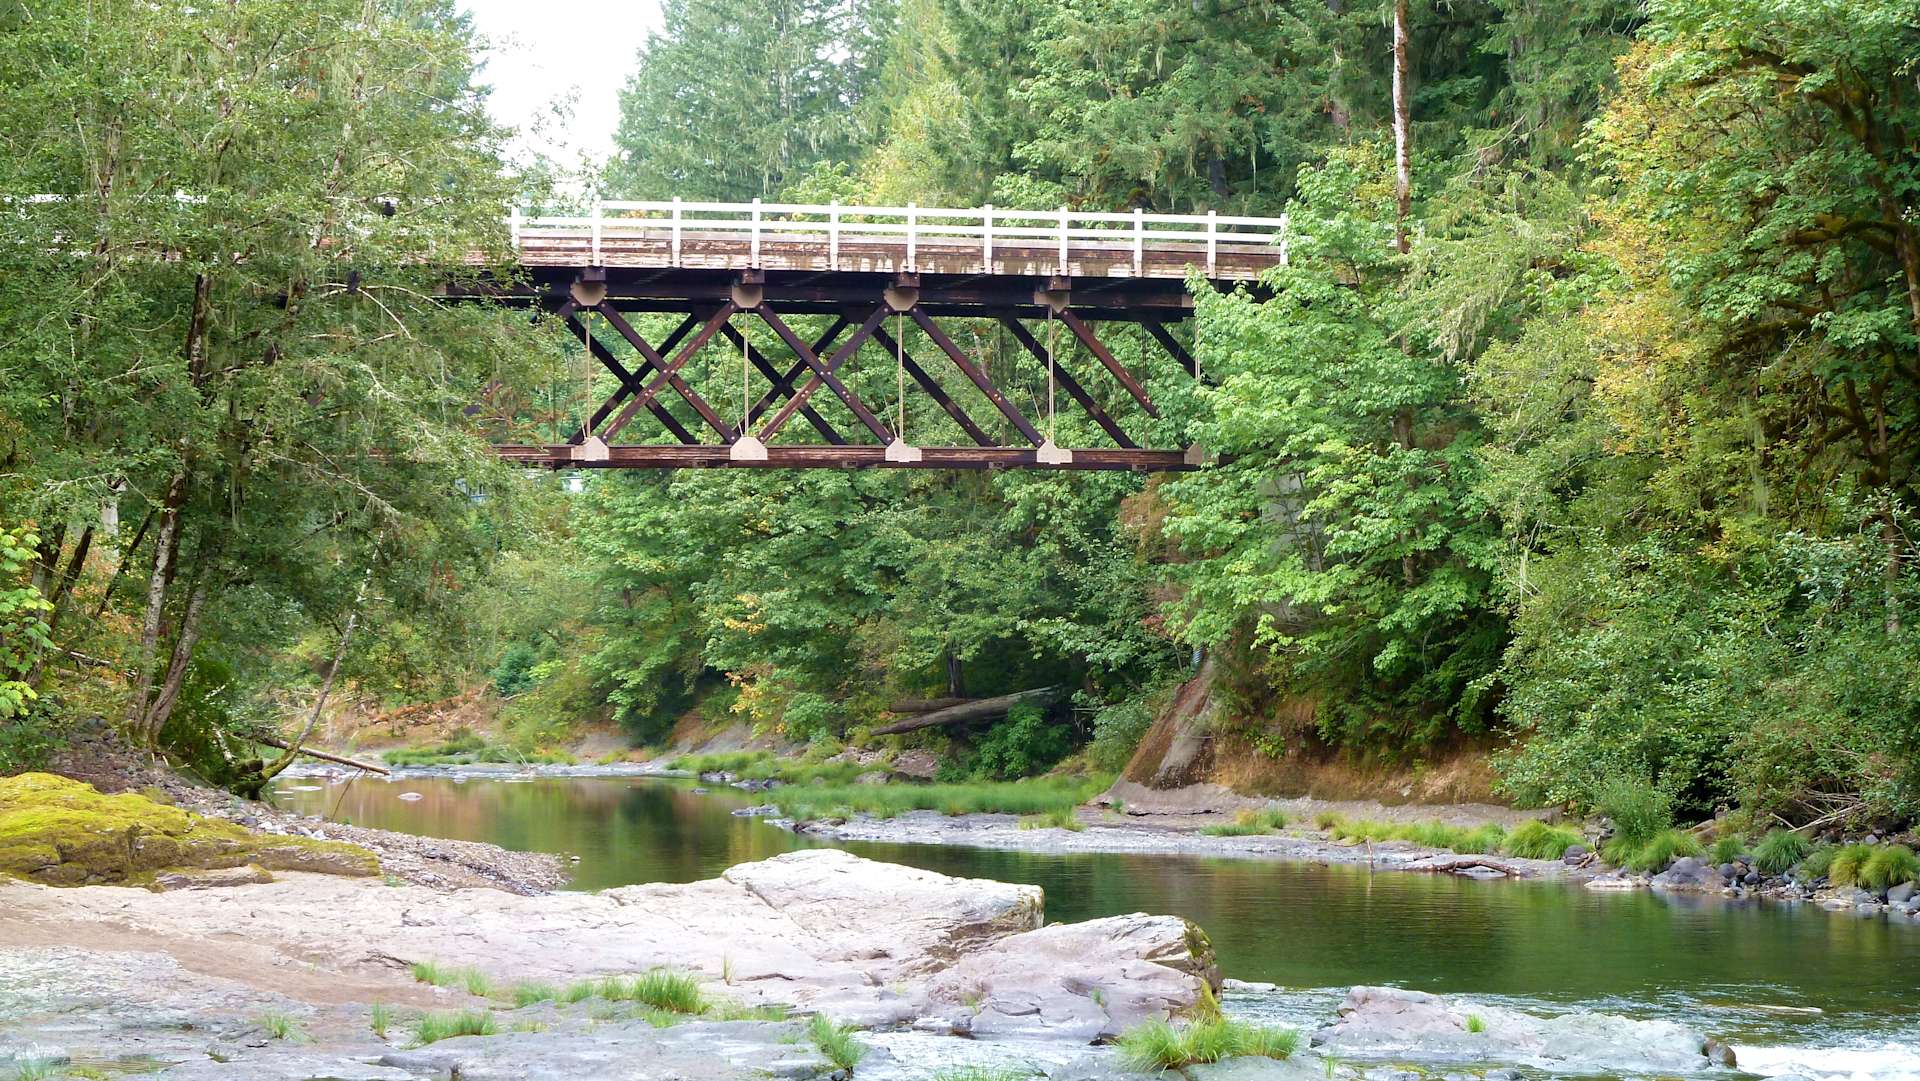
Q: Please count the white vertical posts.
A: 11